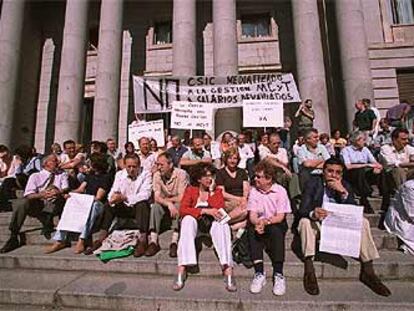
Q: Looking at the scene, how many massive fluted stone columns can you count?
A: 7